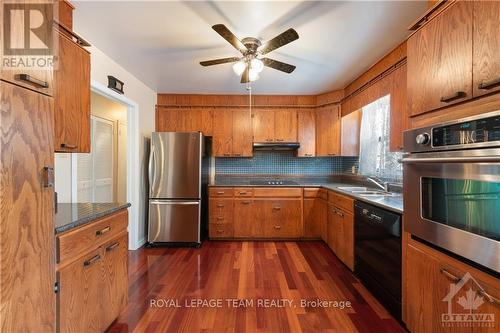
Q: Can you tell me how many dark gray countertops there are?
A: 2